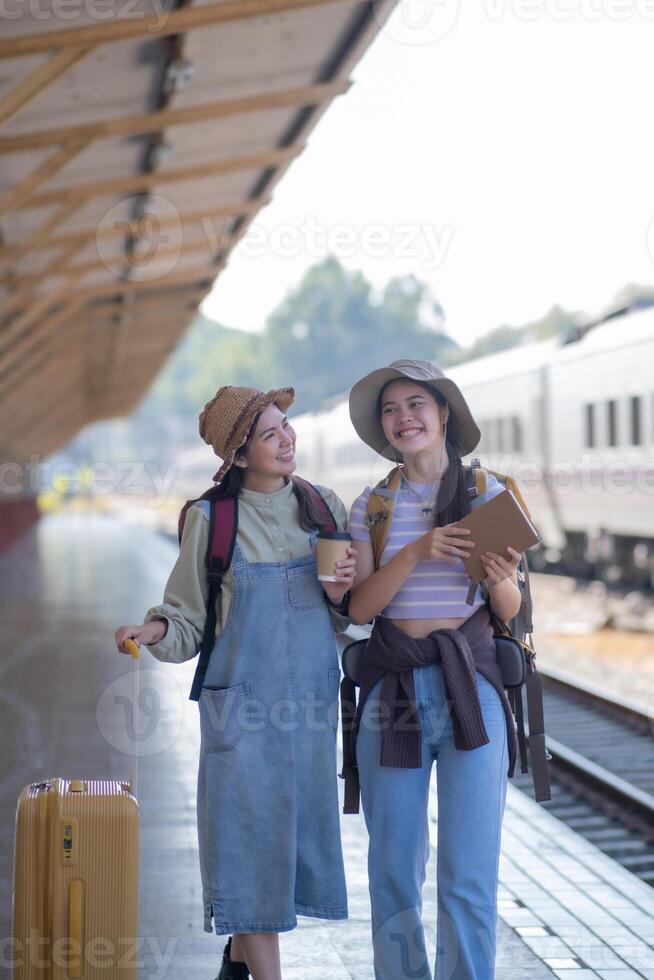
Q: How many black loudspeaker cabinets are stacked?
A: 0